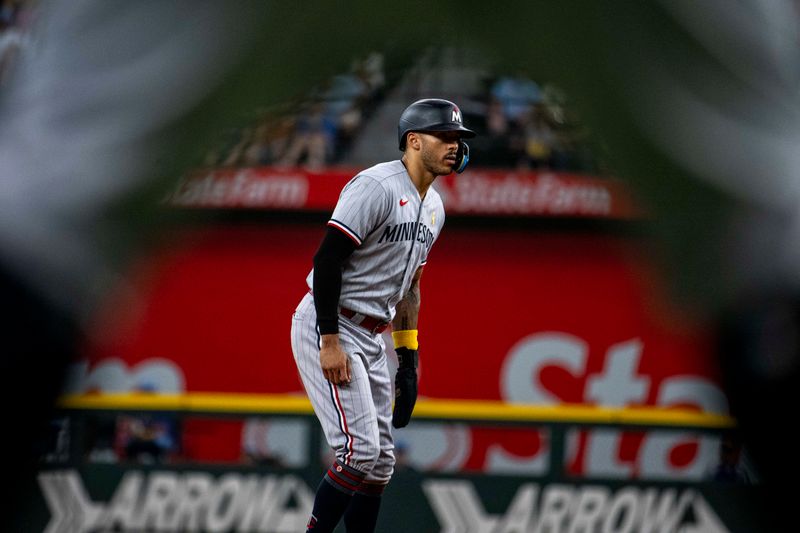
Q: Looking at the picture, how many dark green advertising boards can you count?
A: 2